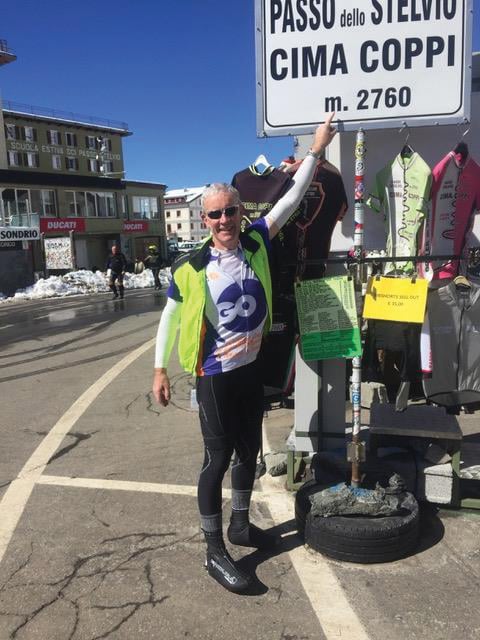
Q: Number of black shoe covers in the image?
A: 2